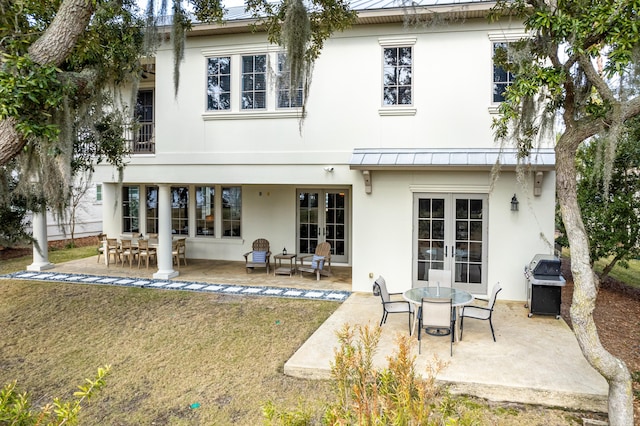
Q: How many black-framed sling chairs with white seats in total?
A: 4